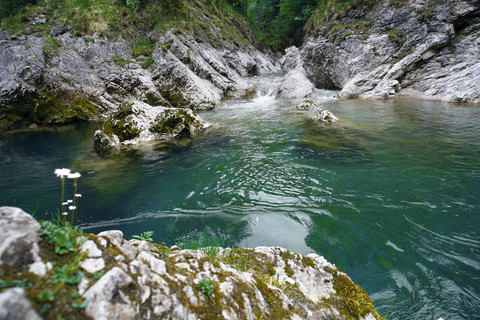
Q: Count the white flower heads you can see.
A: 7